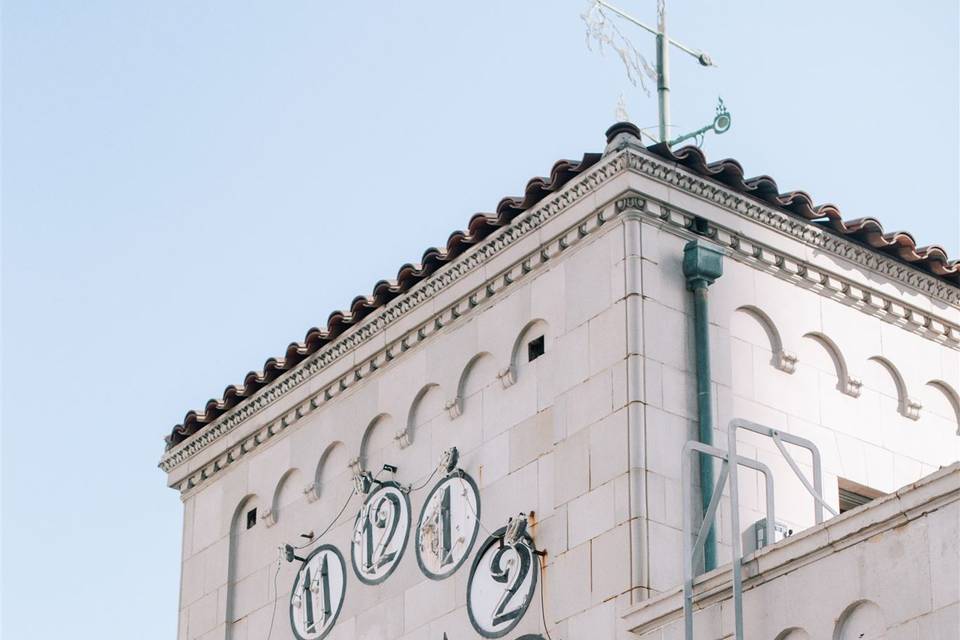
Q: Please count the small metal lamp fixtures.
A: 4